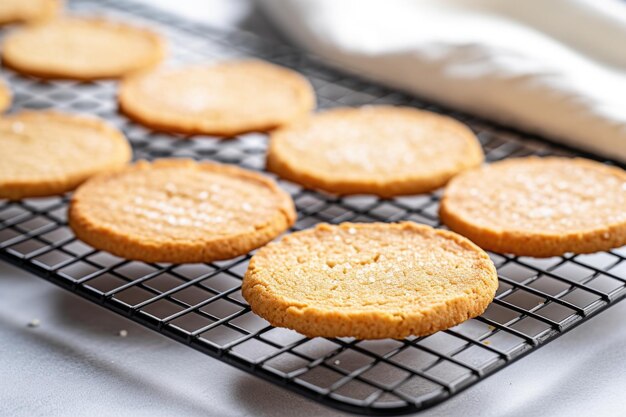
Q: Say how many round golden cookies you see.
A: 9